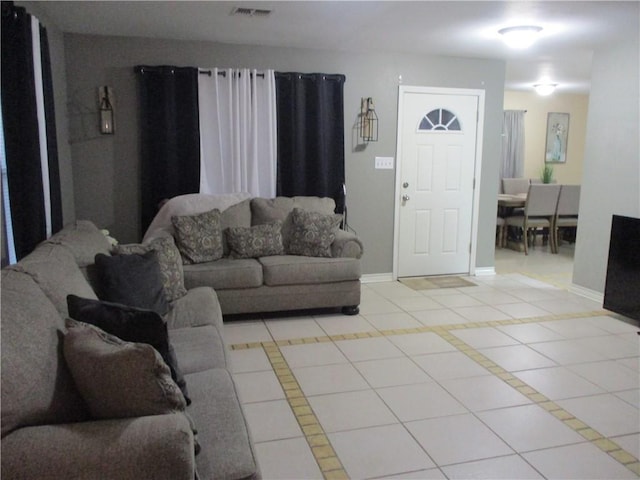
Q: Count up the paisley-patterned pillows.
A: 4